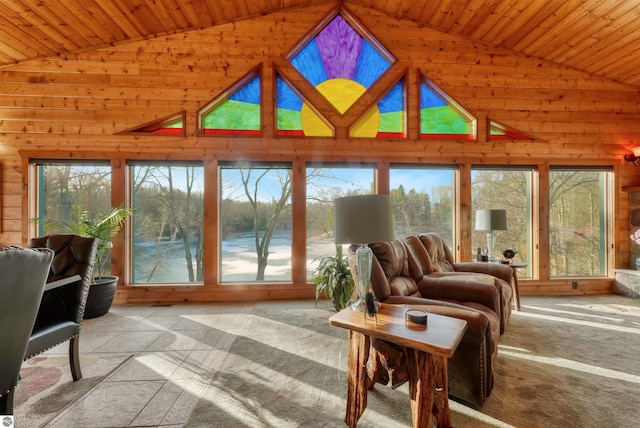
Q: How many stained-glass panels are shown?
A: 7